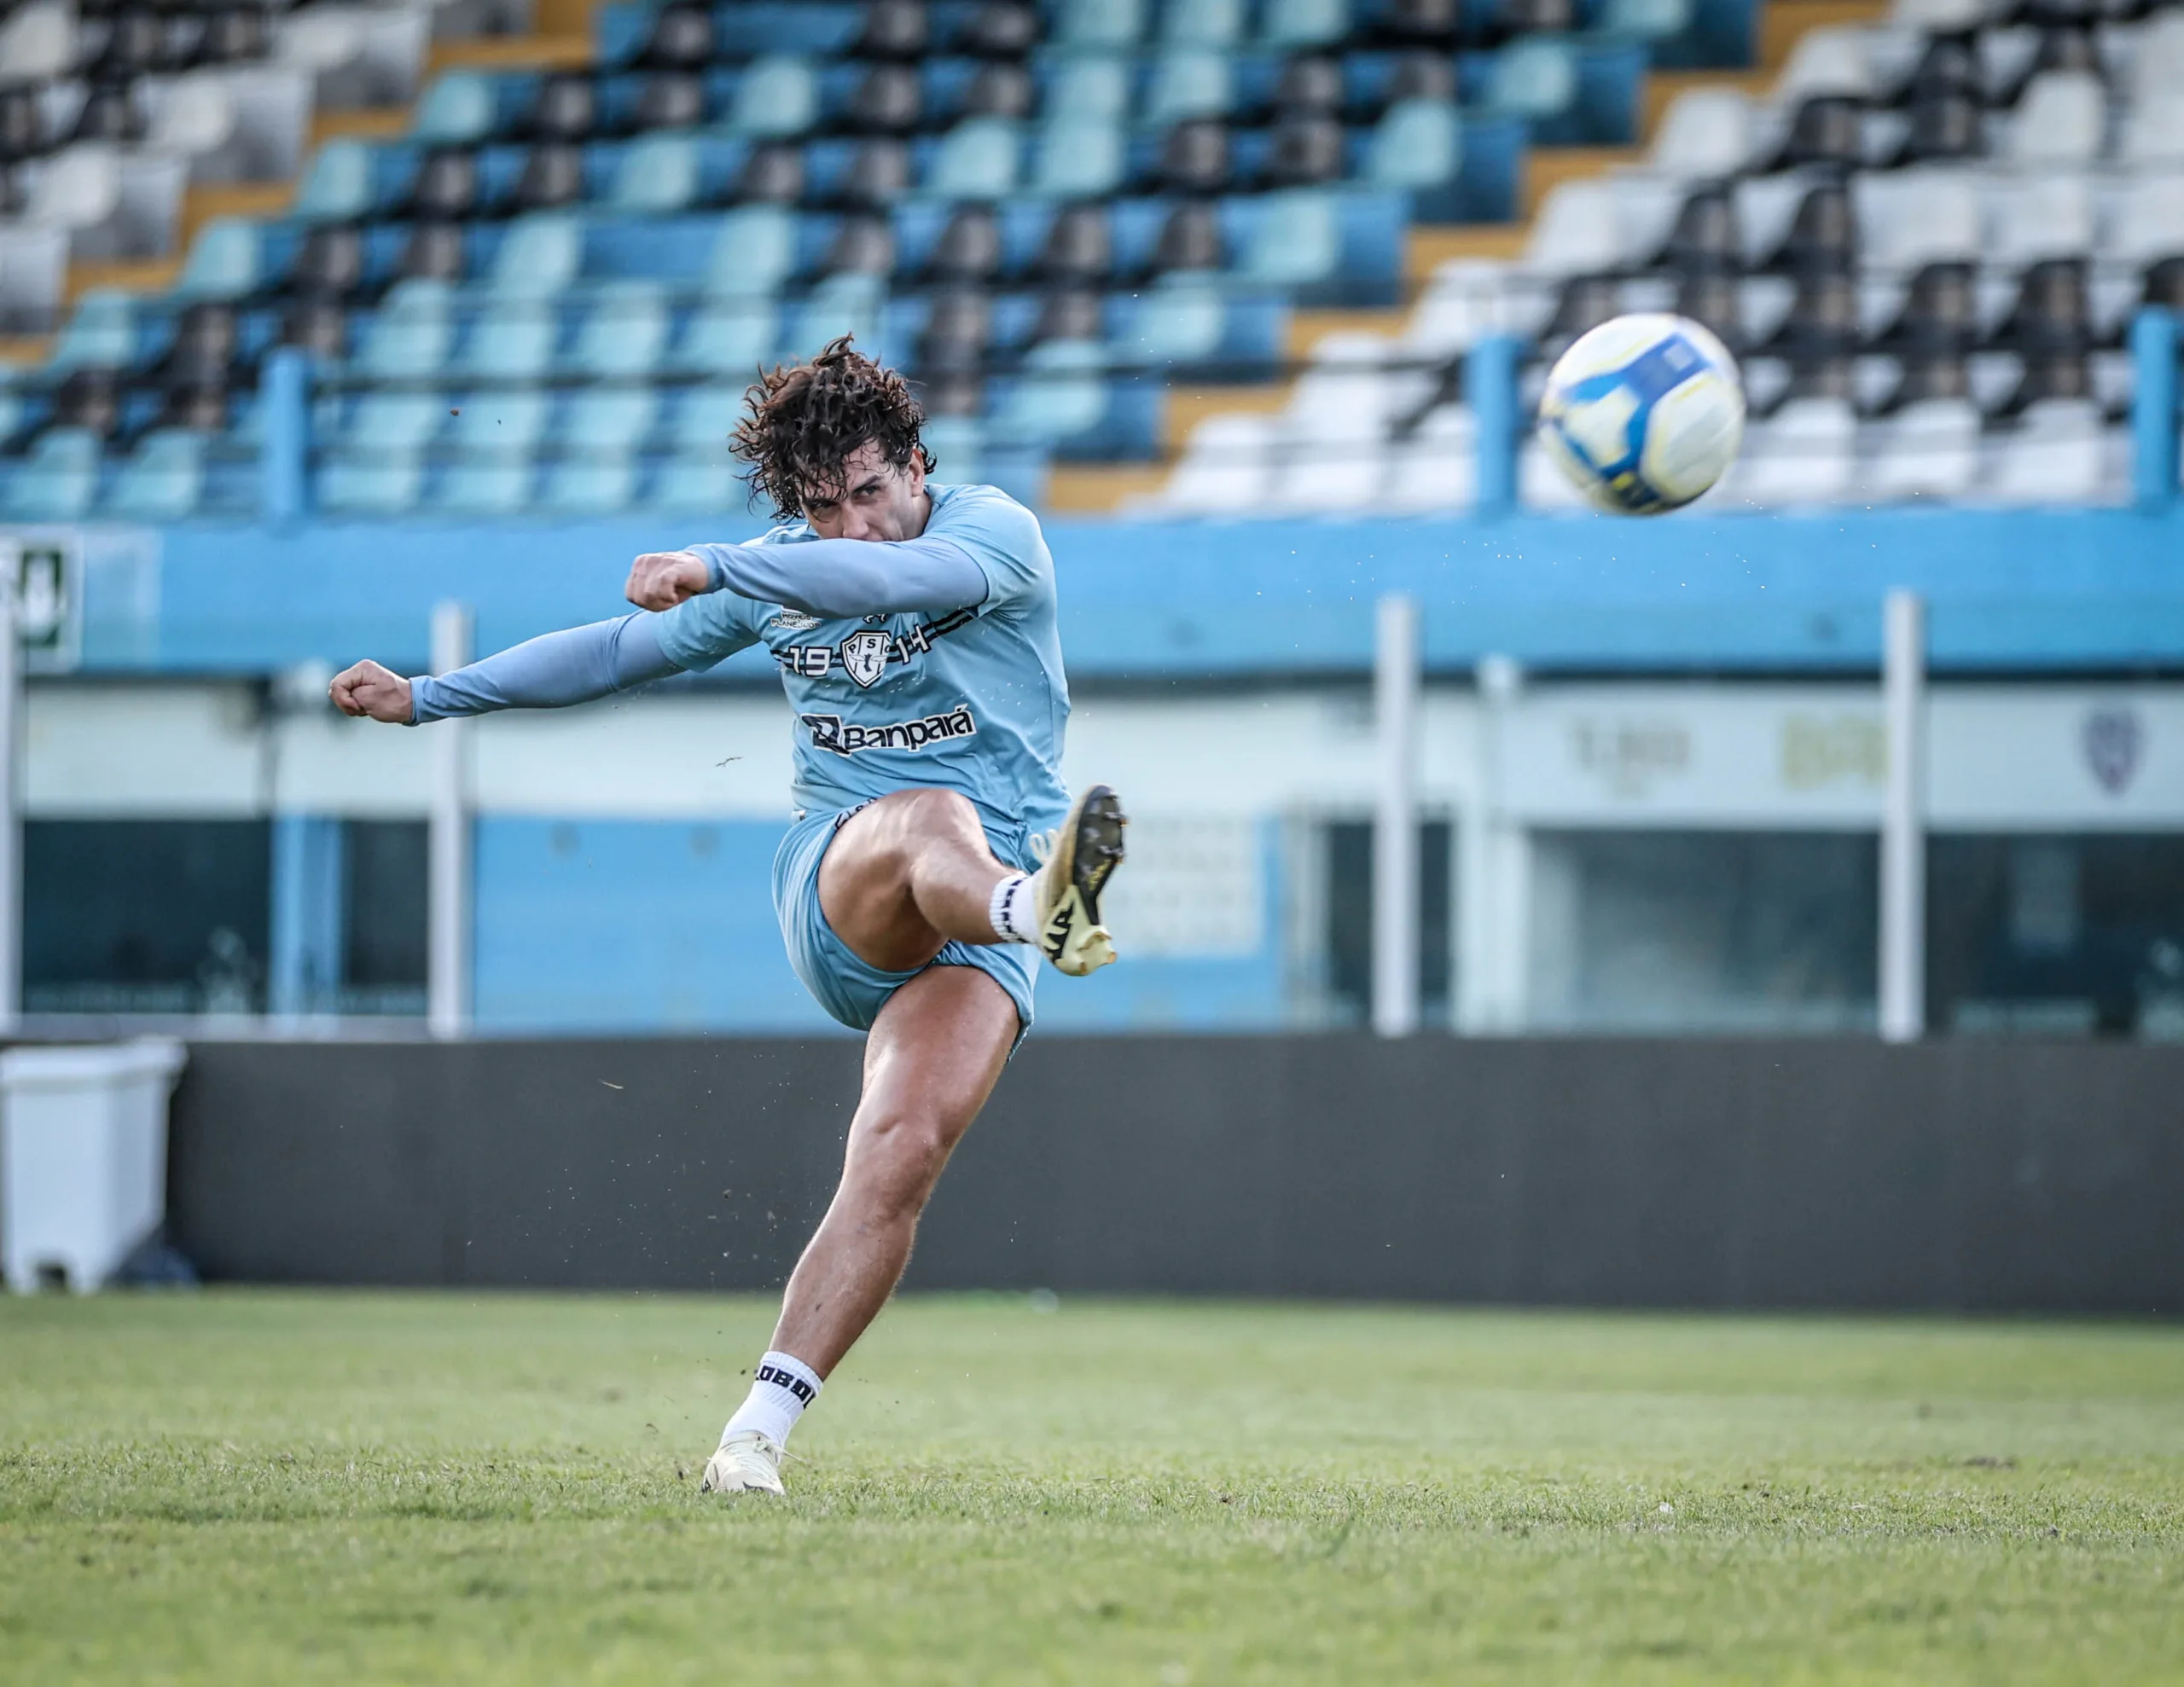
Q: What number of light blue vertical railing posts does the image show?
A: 3